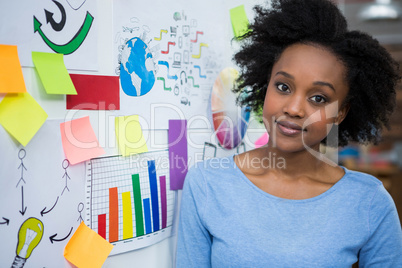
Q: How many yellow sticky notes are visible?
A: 2